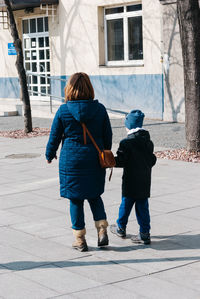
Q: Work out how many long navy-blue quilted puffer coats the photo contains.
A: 1